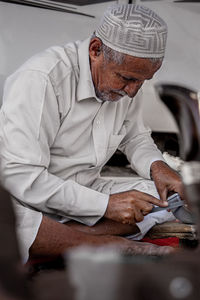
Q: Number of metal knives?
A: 1